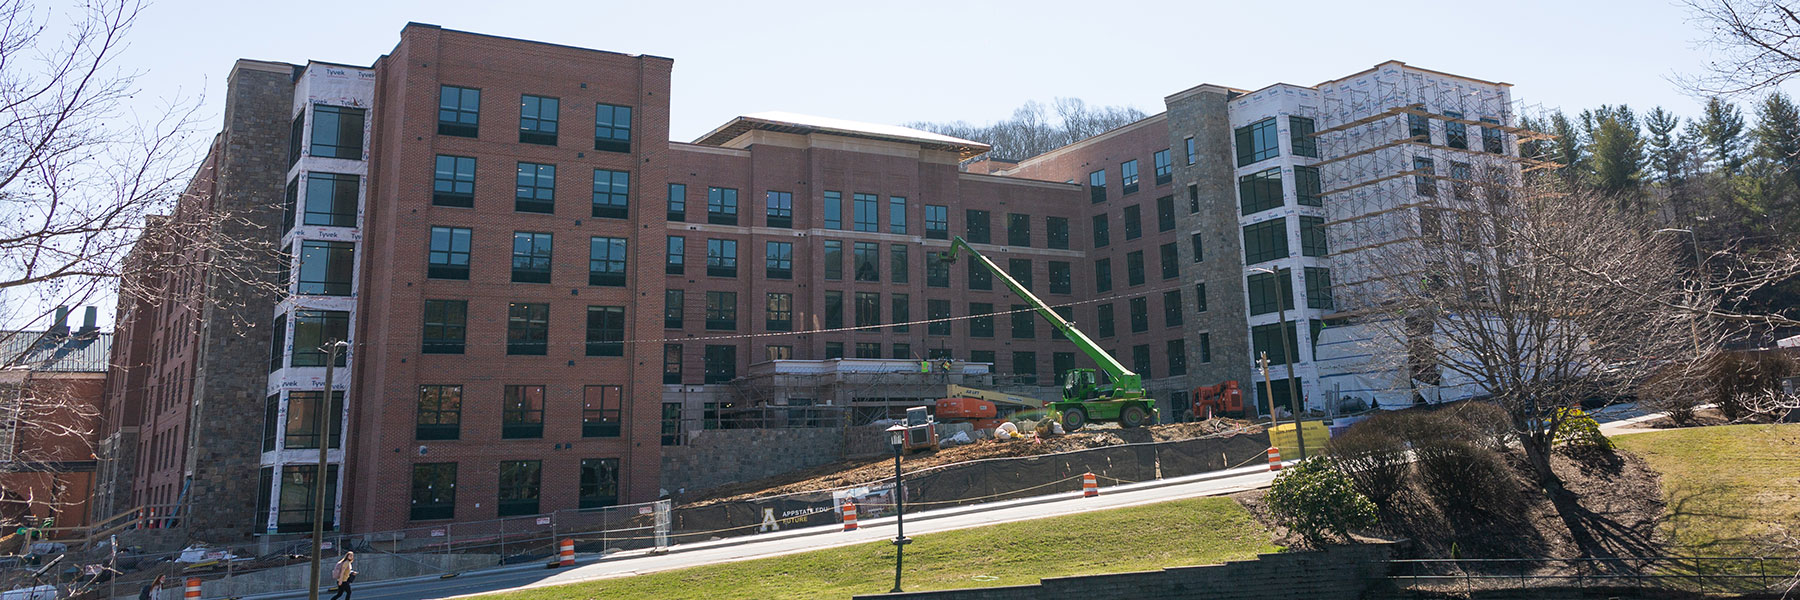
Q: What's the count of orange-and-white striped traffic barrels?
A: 5